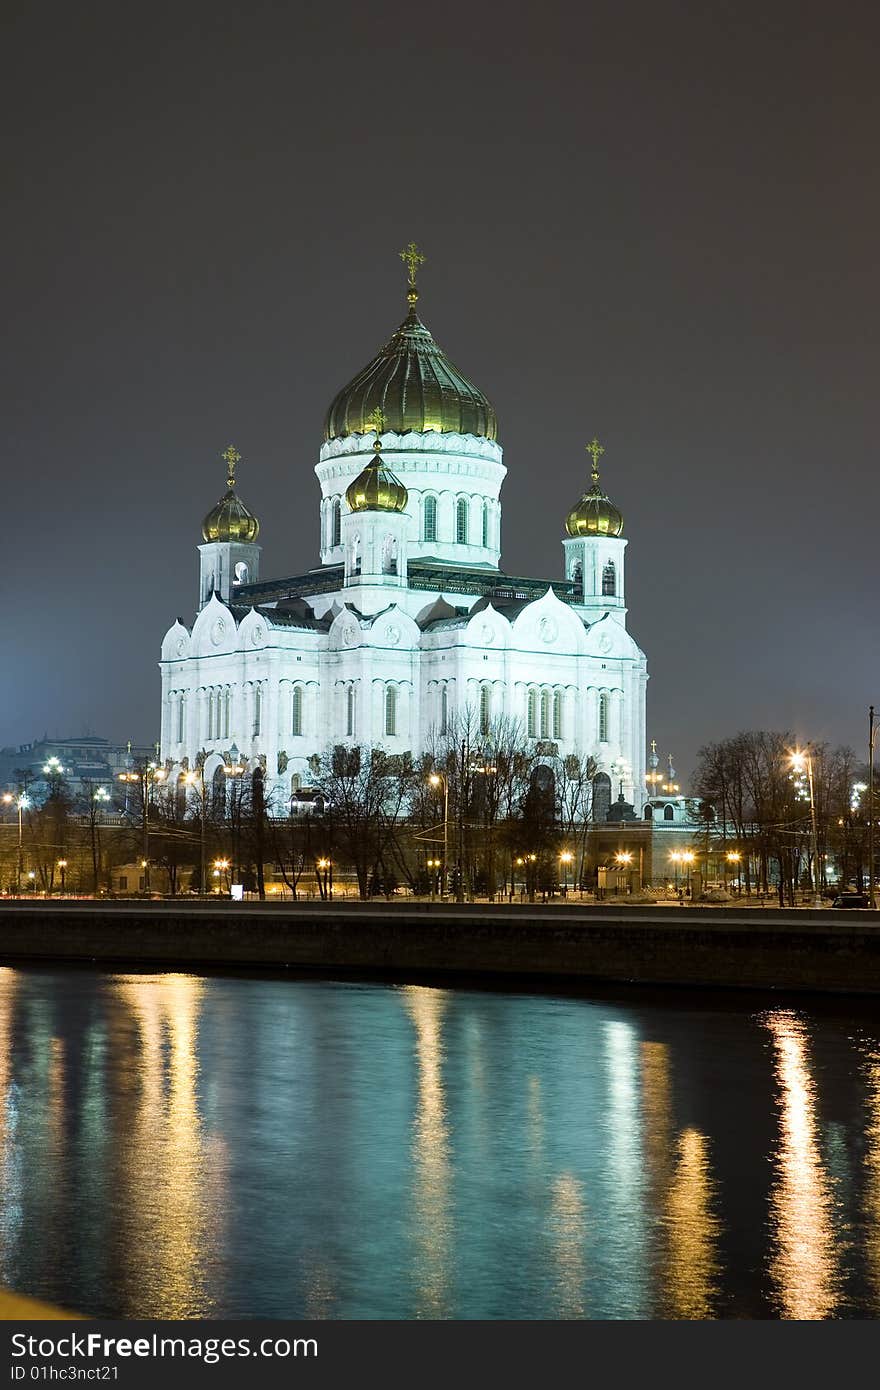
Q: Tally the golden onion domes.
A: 4